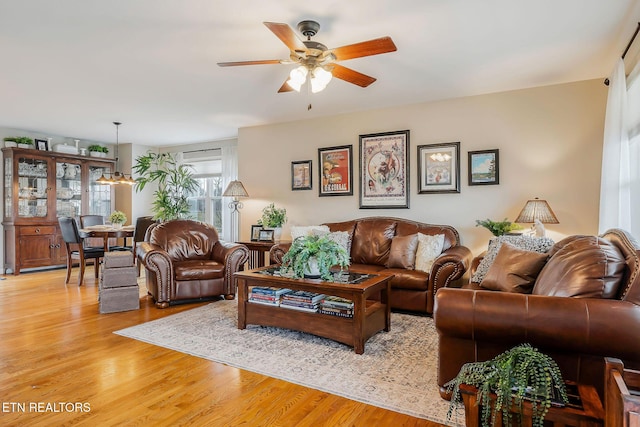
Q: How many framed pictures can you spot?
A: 8